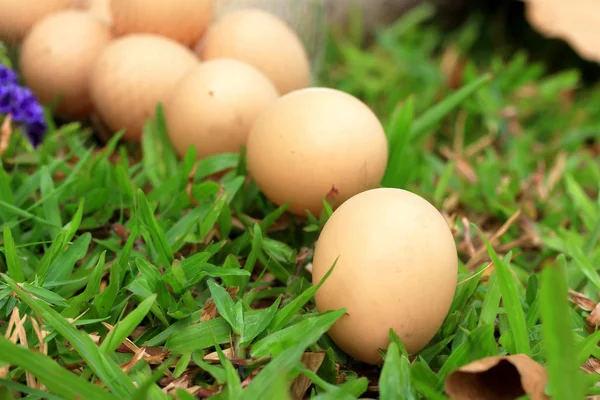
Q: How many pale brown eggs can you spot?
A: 8